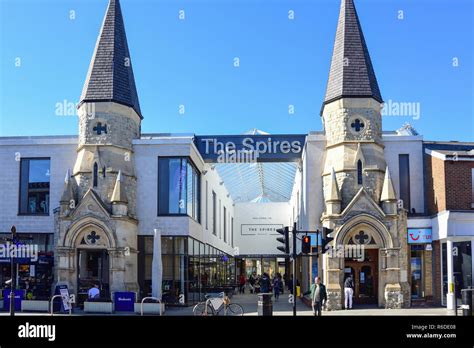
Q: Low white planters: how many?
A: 3